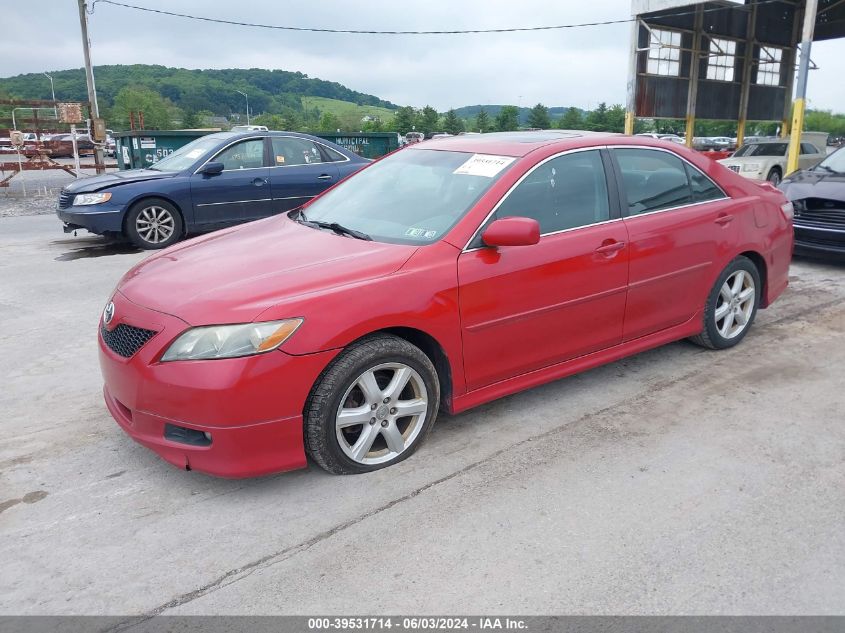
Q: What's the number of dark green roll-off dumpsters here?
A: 2